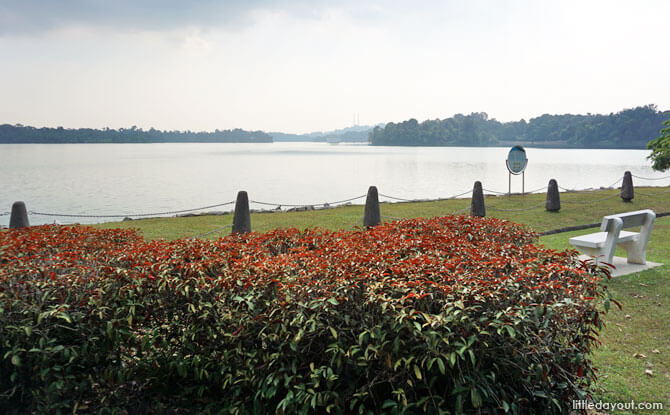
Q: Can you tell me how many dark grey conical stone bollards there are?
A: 6